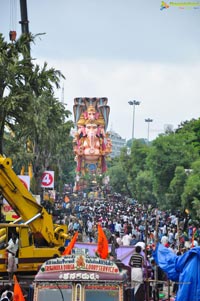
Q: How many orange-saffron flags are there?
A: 3